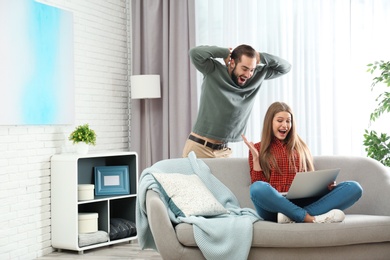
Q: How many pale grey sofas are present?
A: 1